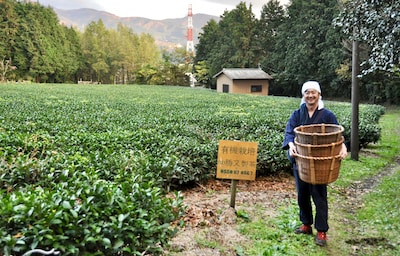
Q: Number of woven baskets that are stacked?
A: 3